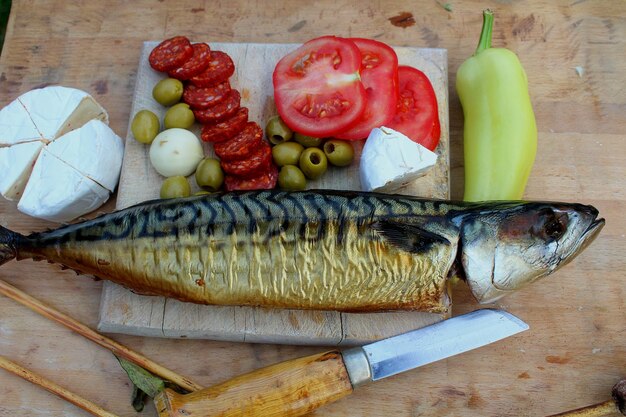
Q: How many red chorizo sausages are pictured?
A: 9